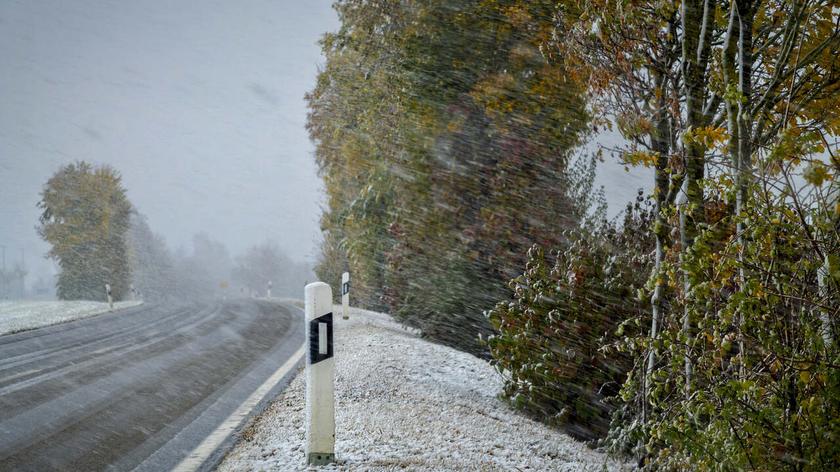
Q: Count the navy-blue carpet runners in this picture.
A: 0